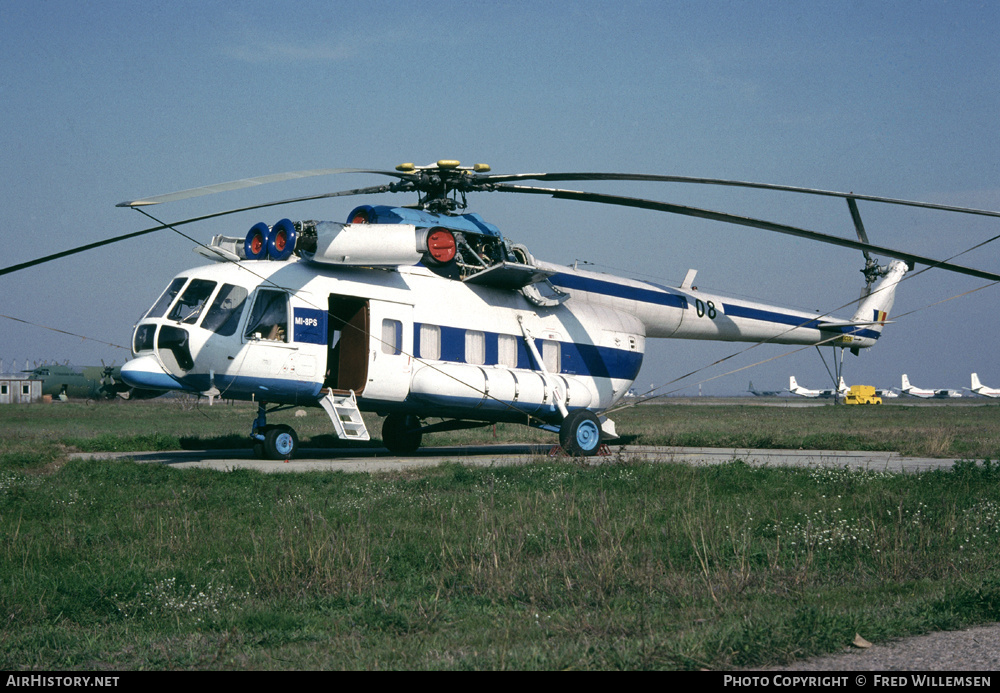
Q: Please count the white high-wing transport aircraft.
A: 4